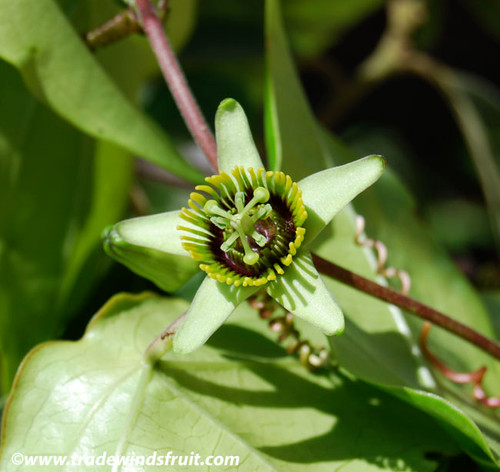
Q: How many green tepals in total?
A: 5